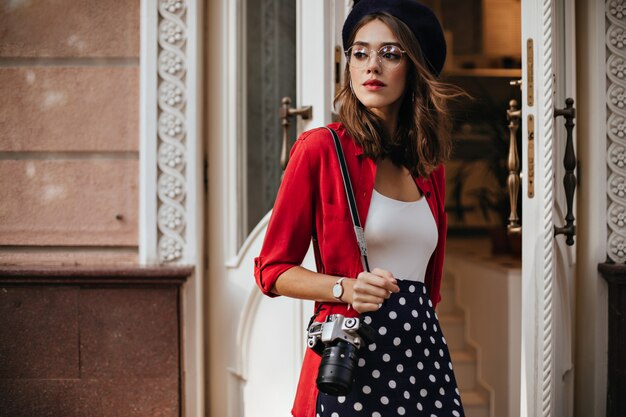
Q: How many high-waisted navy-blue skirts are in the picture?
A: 1